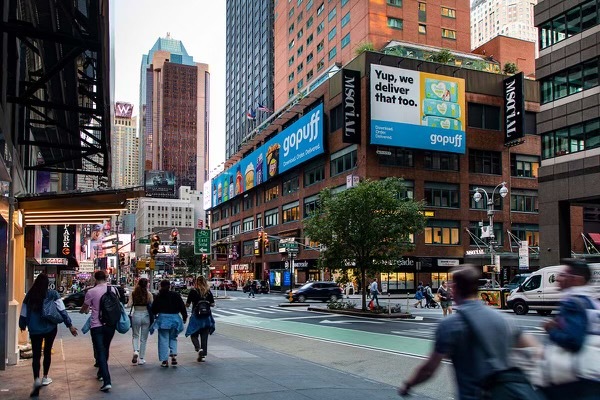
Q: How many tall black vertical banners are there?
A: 2